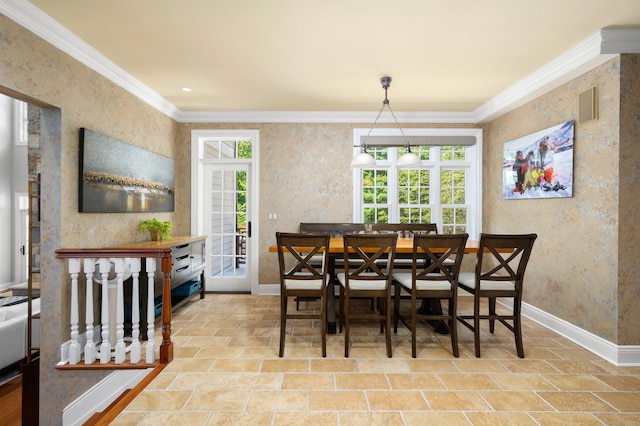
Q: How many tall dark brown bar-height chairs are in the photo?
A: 4